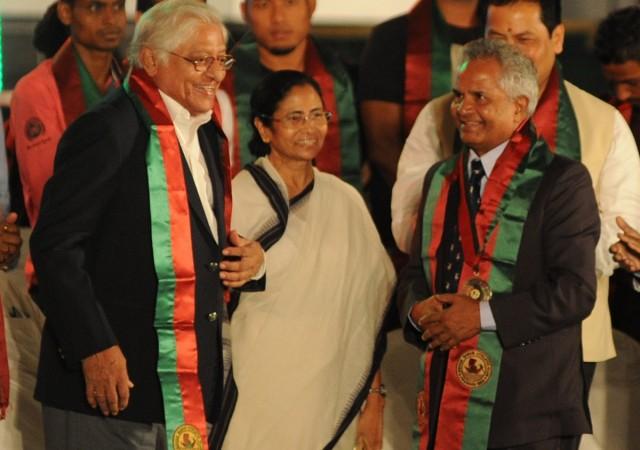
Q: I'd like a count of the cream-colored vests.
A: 1